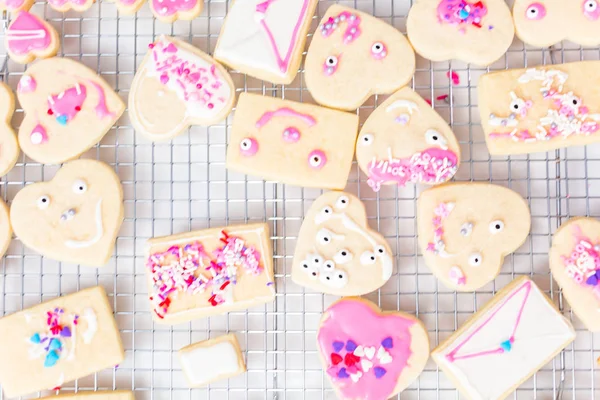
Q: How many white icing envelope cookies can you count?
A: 2